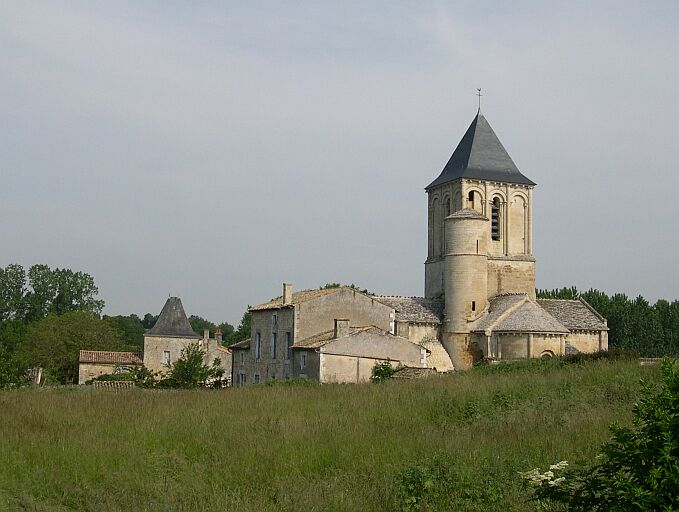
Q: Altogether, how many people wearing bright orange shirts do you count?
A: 0